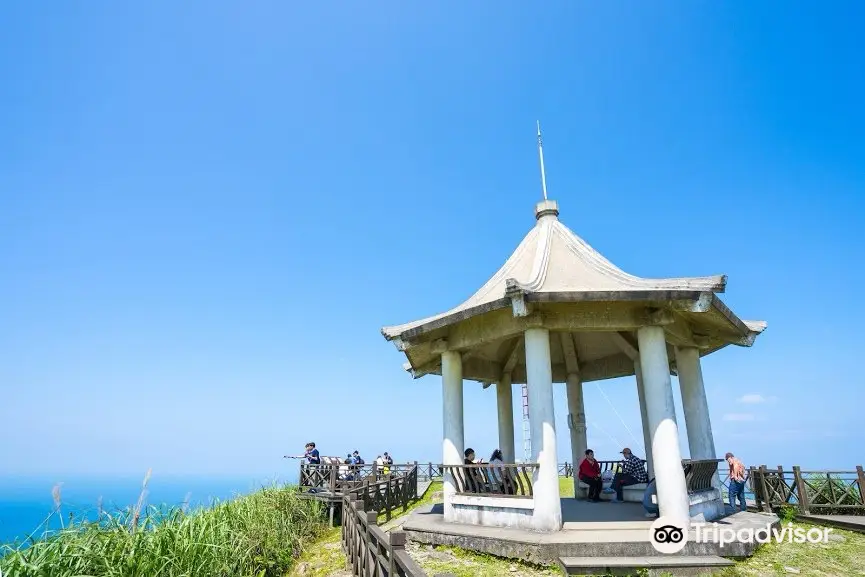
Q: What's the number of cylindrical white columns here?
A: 7